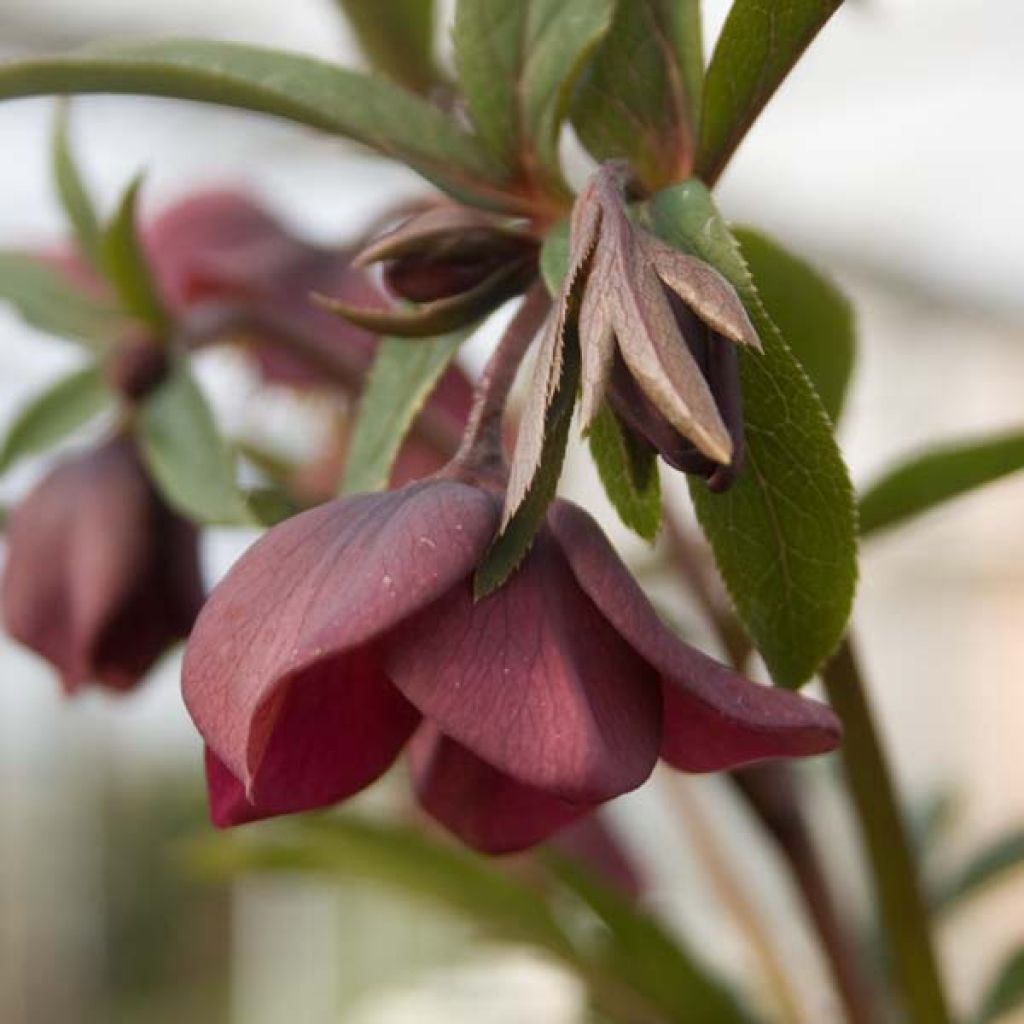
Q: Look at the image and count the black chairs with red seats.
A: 0